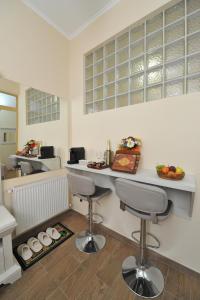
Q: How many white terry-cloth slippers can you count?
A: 4